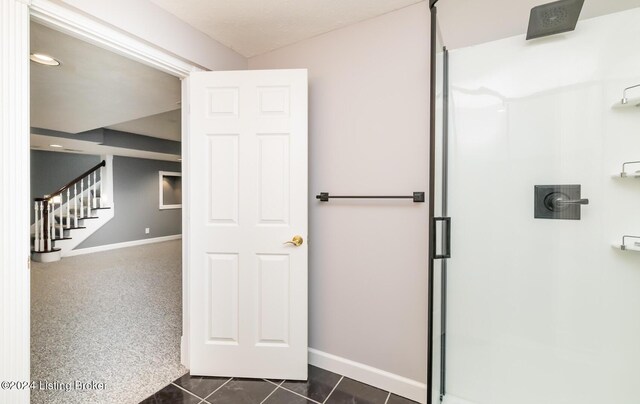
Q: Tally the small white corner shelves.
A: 3